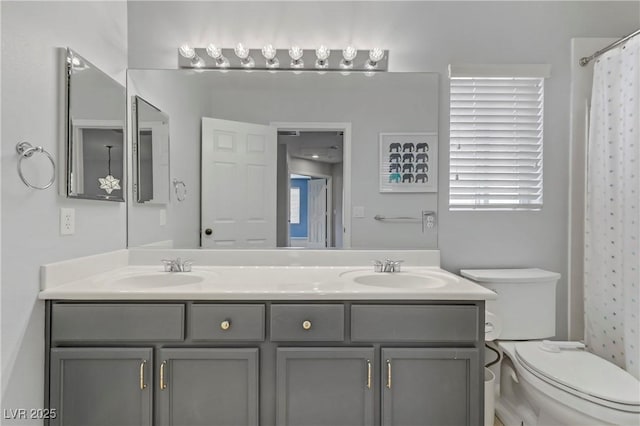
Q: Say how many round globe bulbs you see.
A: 8